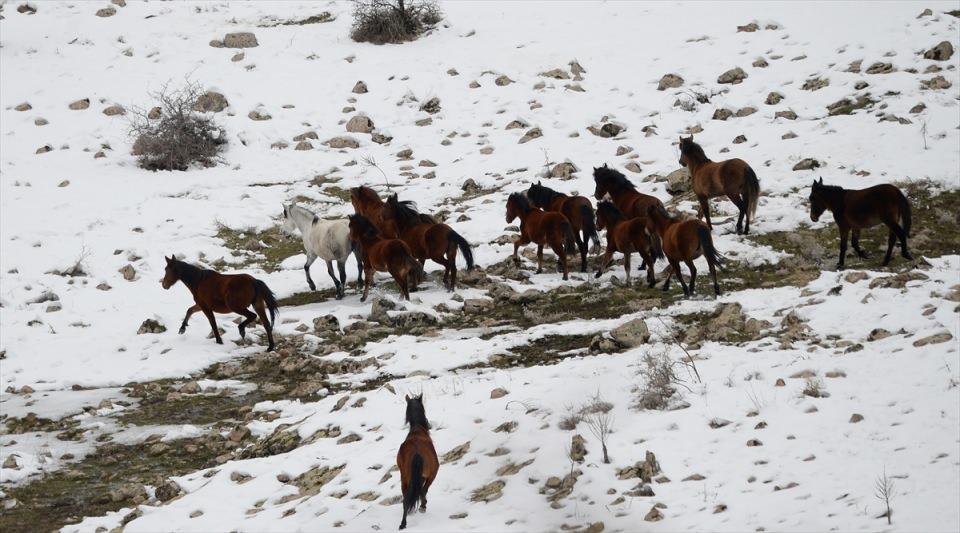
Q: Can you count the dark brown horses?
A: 12